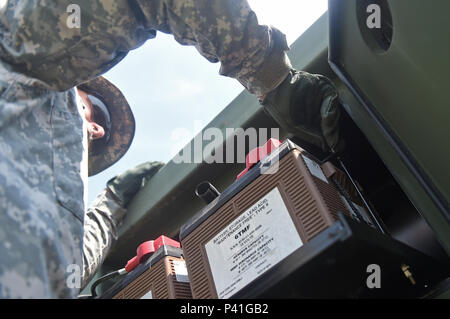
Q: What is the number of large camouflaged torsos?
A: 1